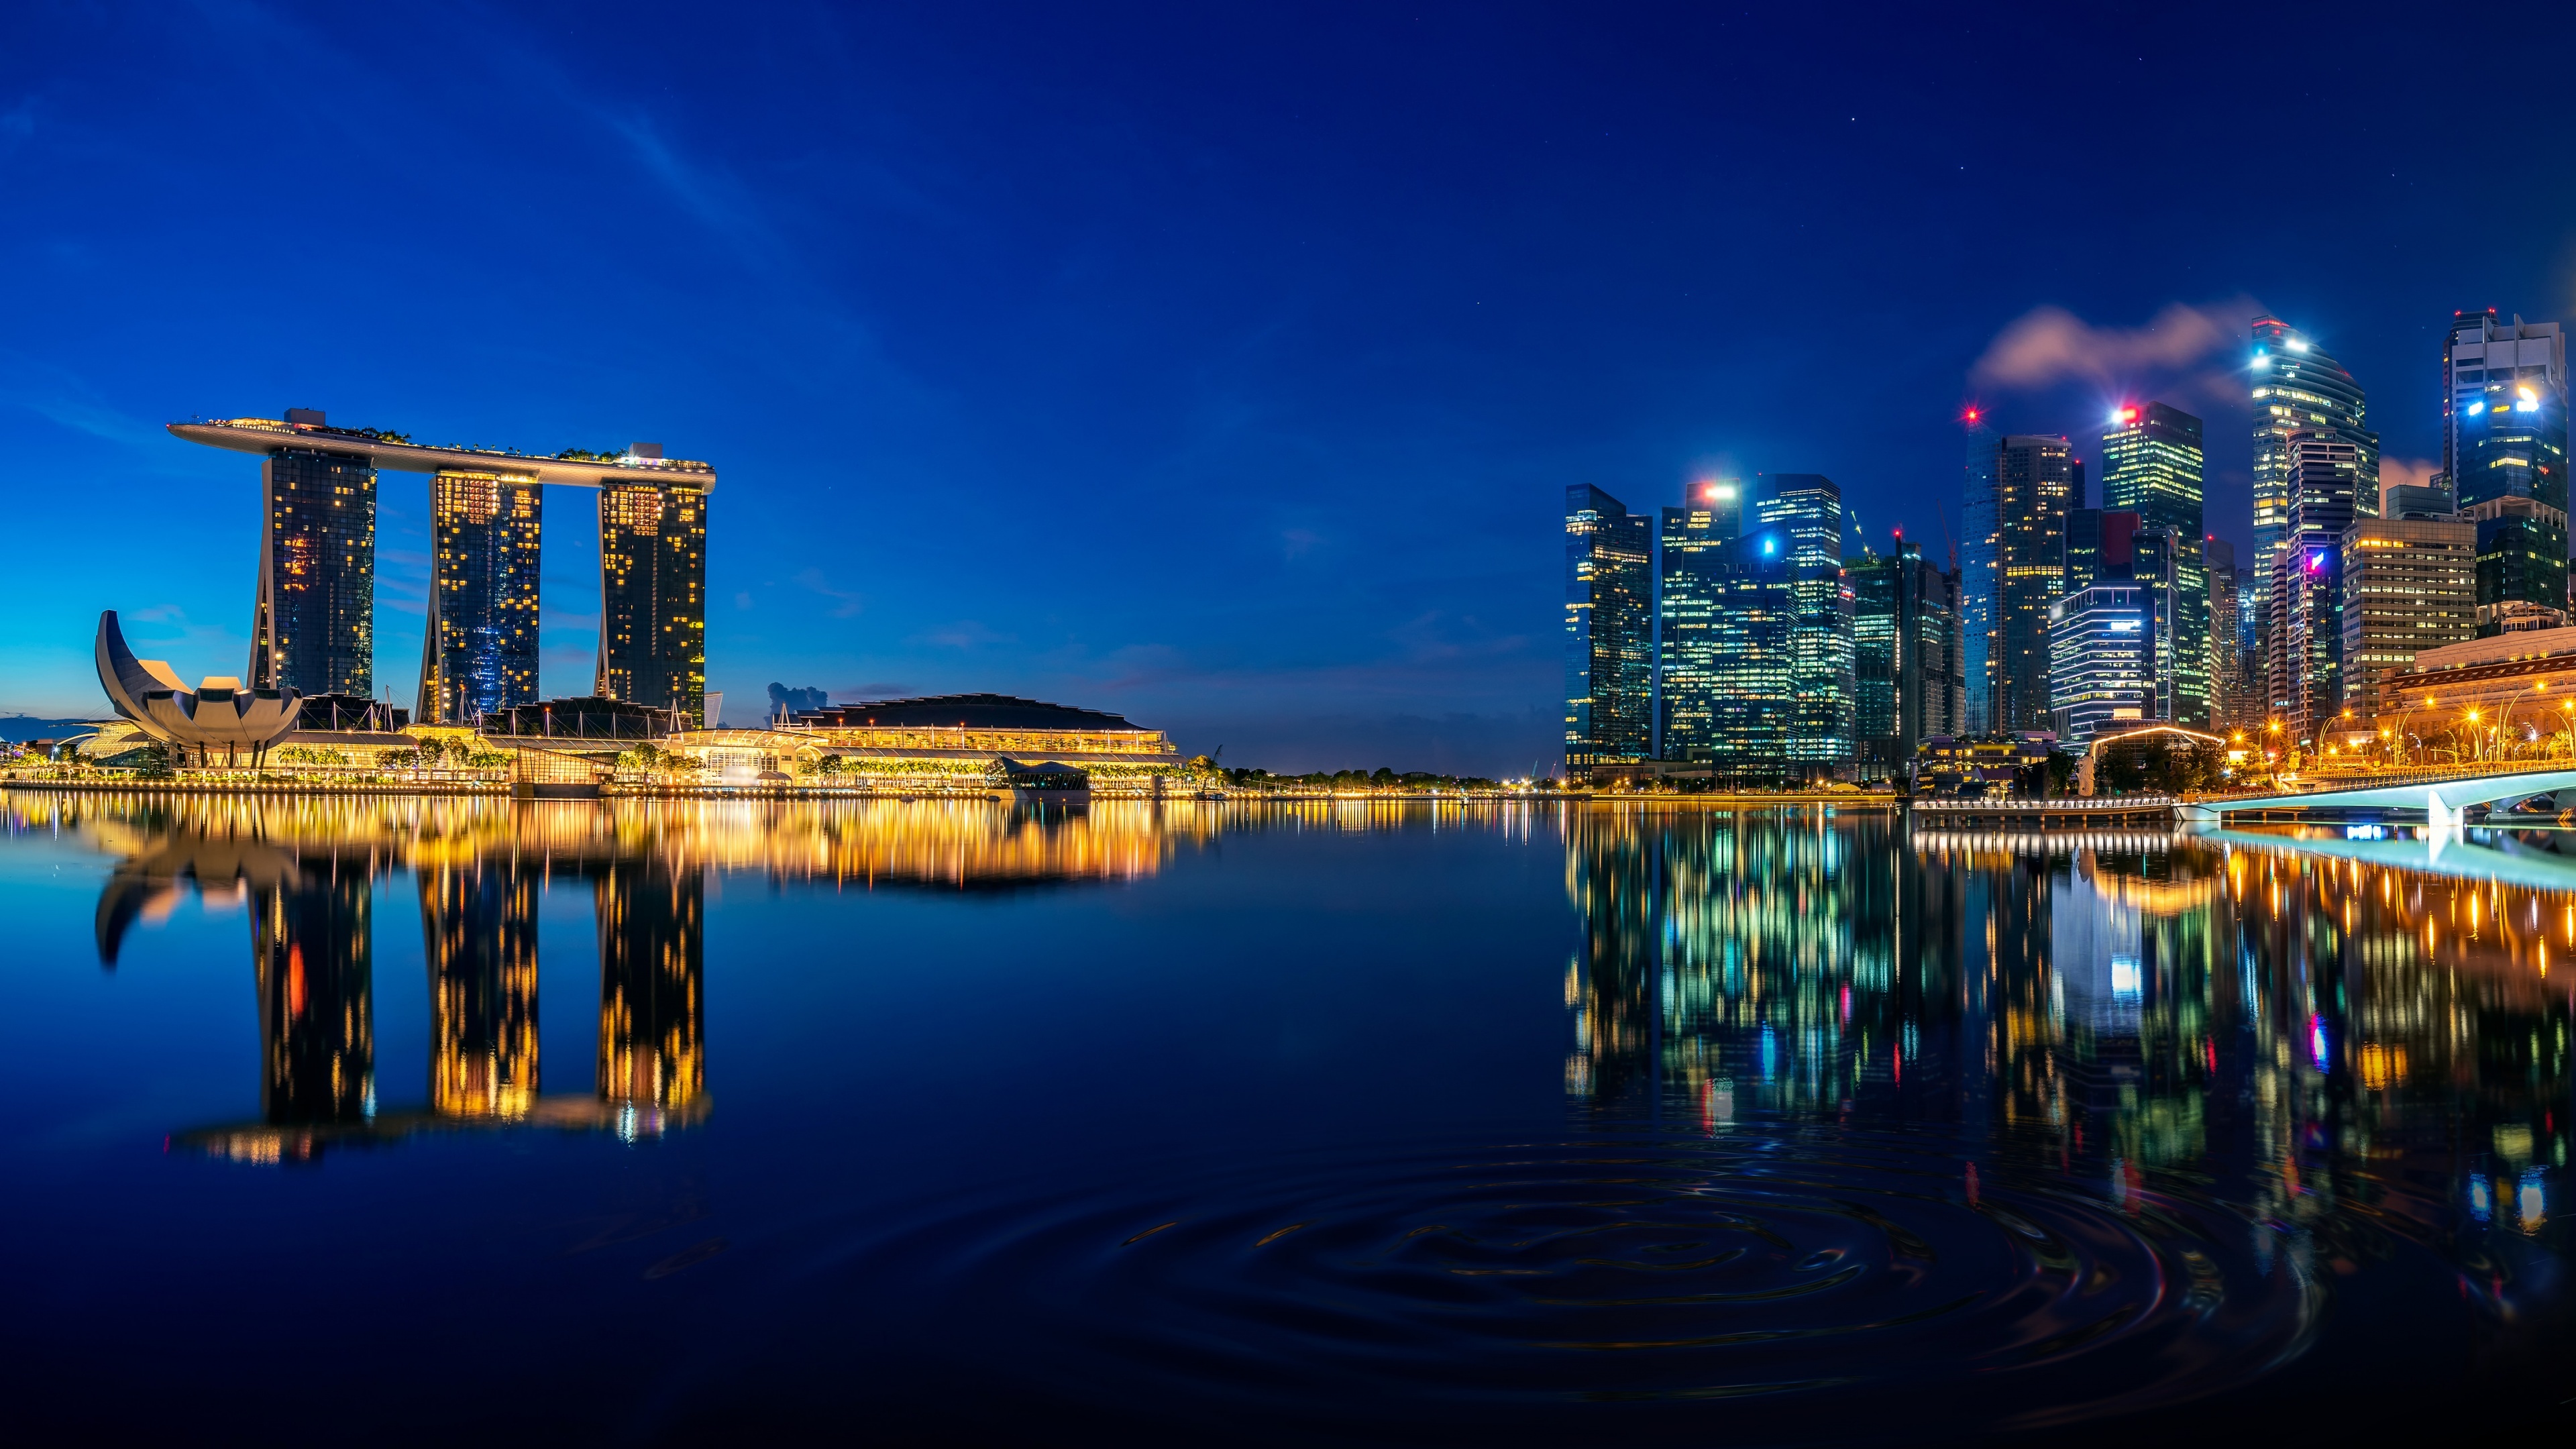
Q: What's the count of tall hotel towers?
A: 3